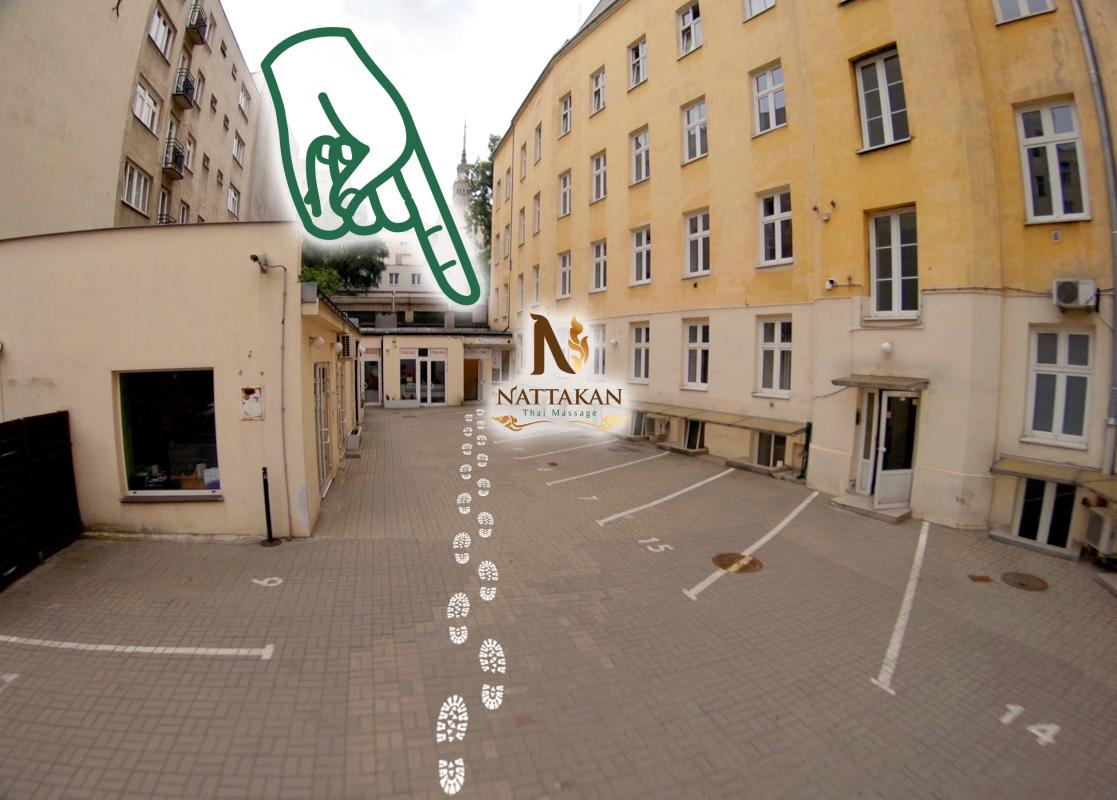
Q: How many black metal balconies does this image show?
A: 4